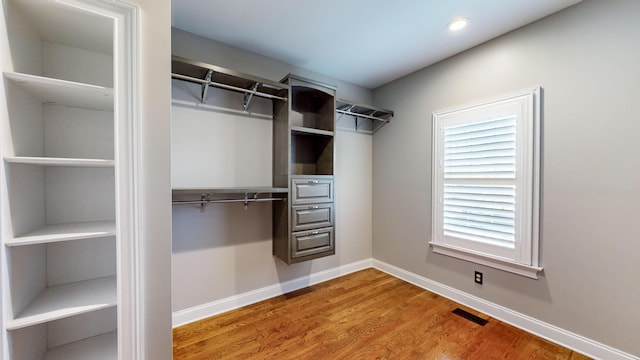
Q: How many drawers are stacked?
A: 3